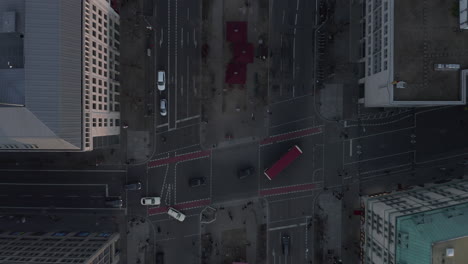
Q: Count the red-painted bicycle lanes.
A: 4